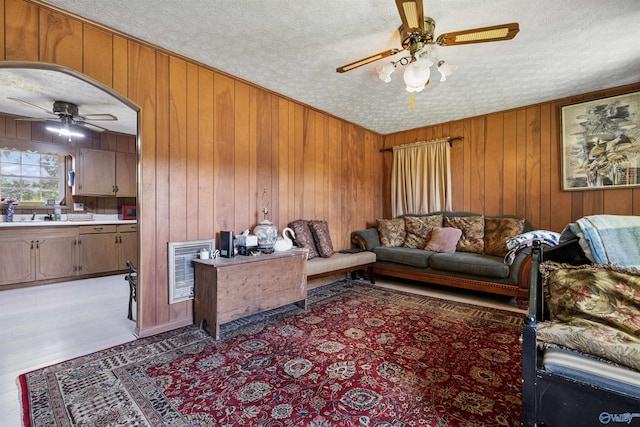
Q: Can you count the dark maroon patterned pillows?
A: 2